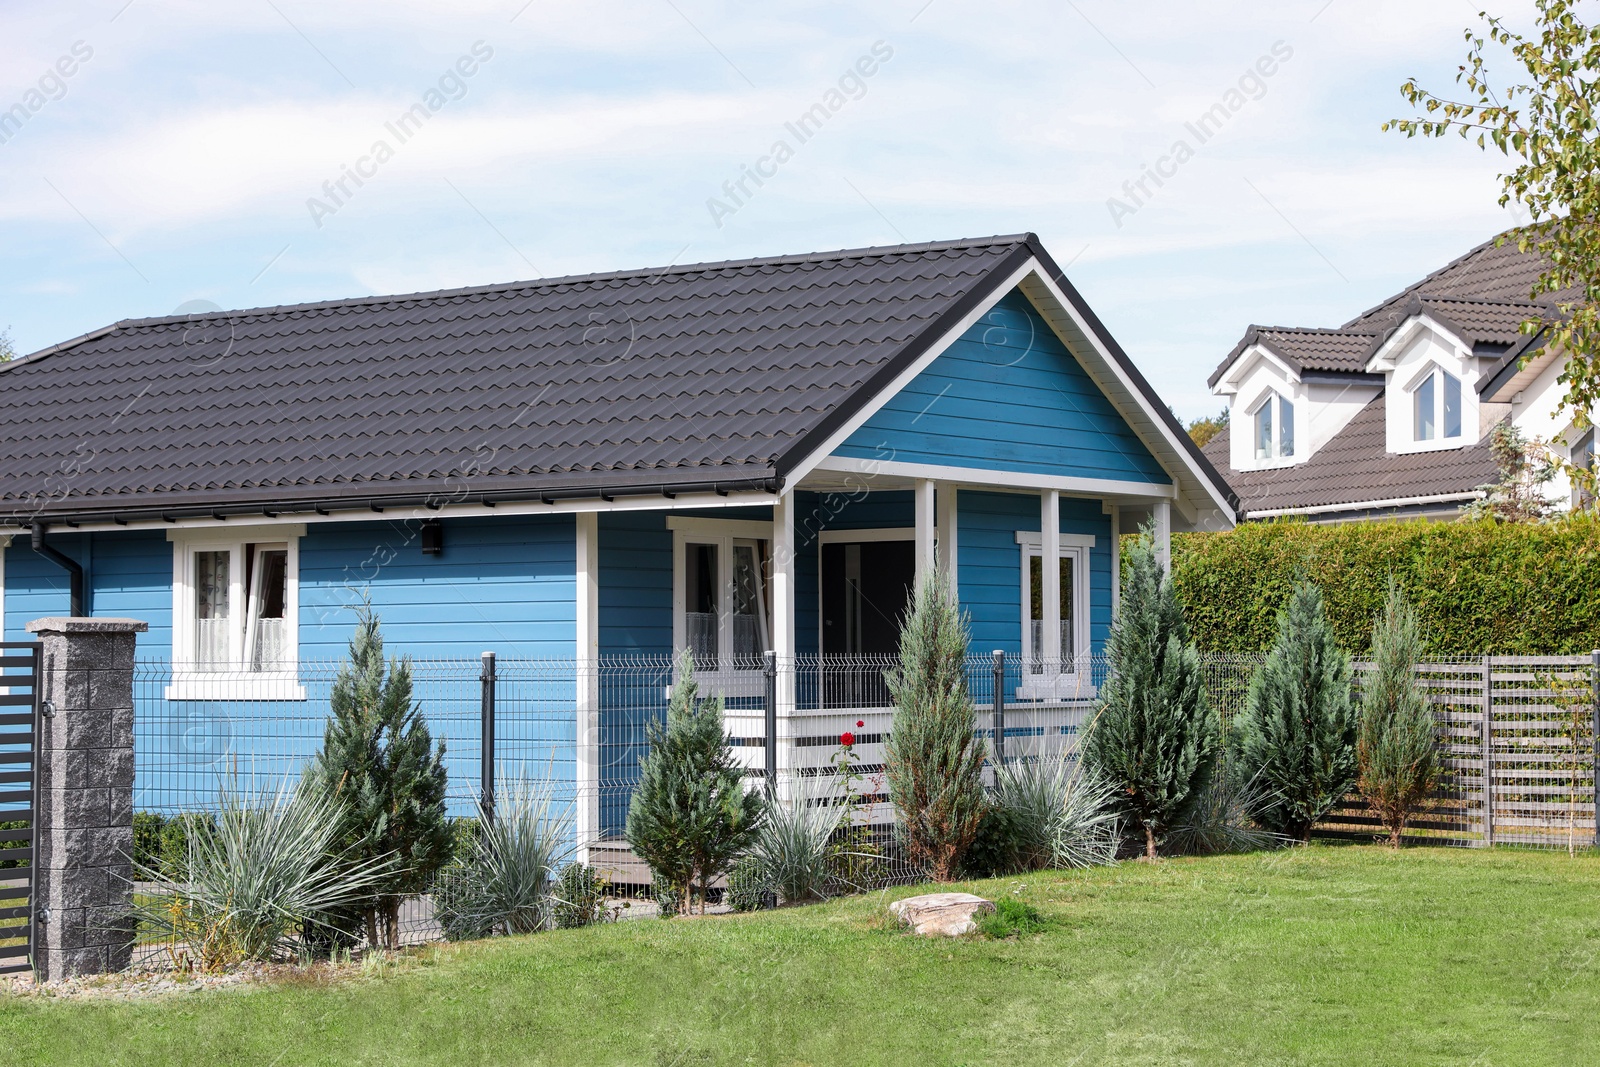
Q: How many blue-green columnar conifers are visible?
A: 6